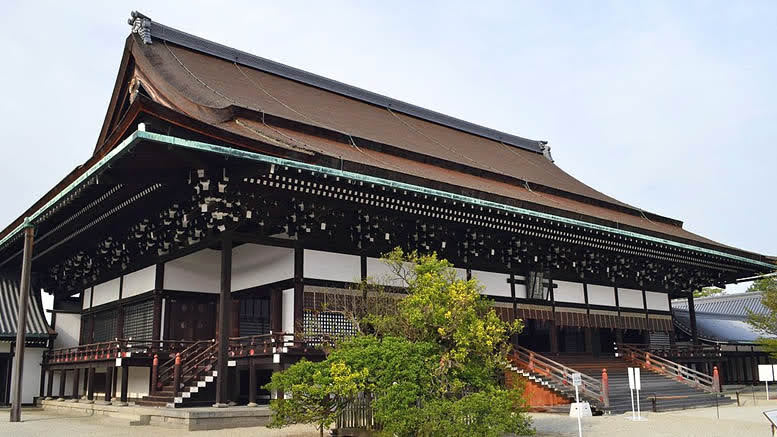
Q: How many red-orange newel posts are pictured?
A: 4